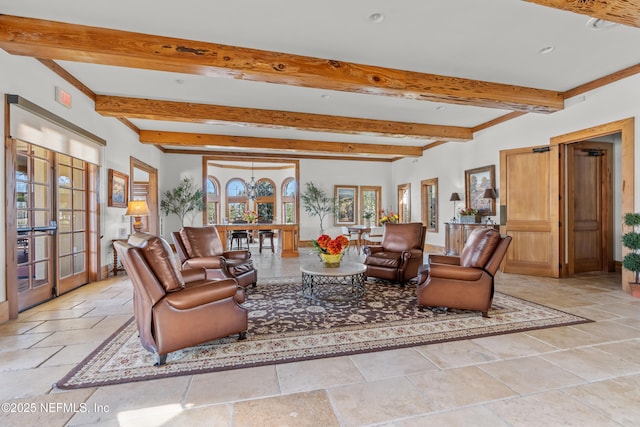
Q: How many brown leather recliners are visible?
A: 4